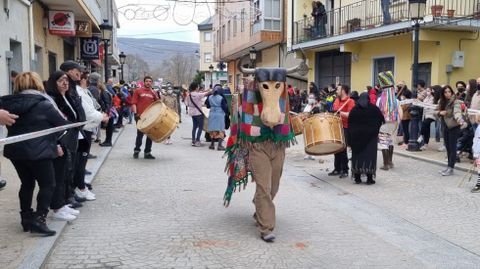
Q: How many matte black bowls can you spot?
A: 0